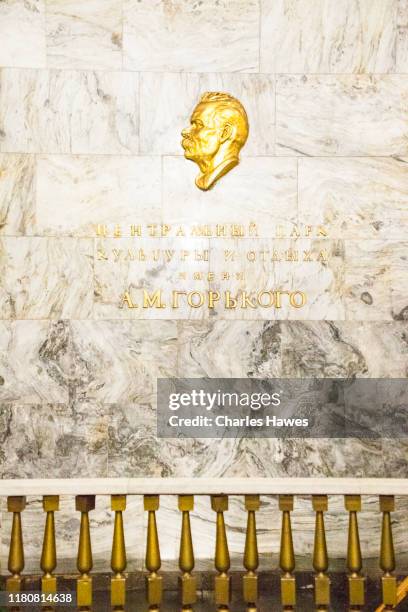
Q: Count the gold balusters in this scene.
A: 12